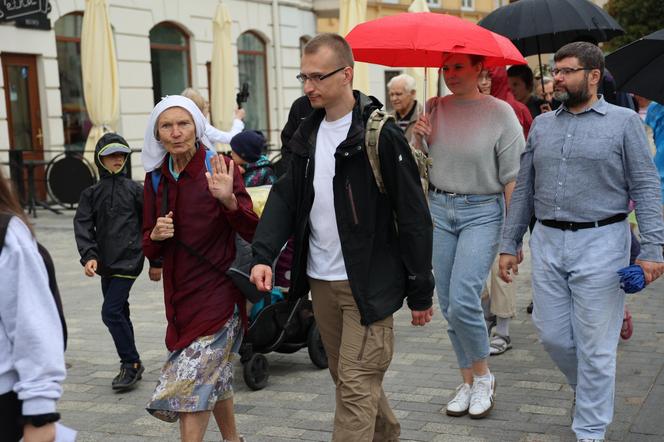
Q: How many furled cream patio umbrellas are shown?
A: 4